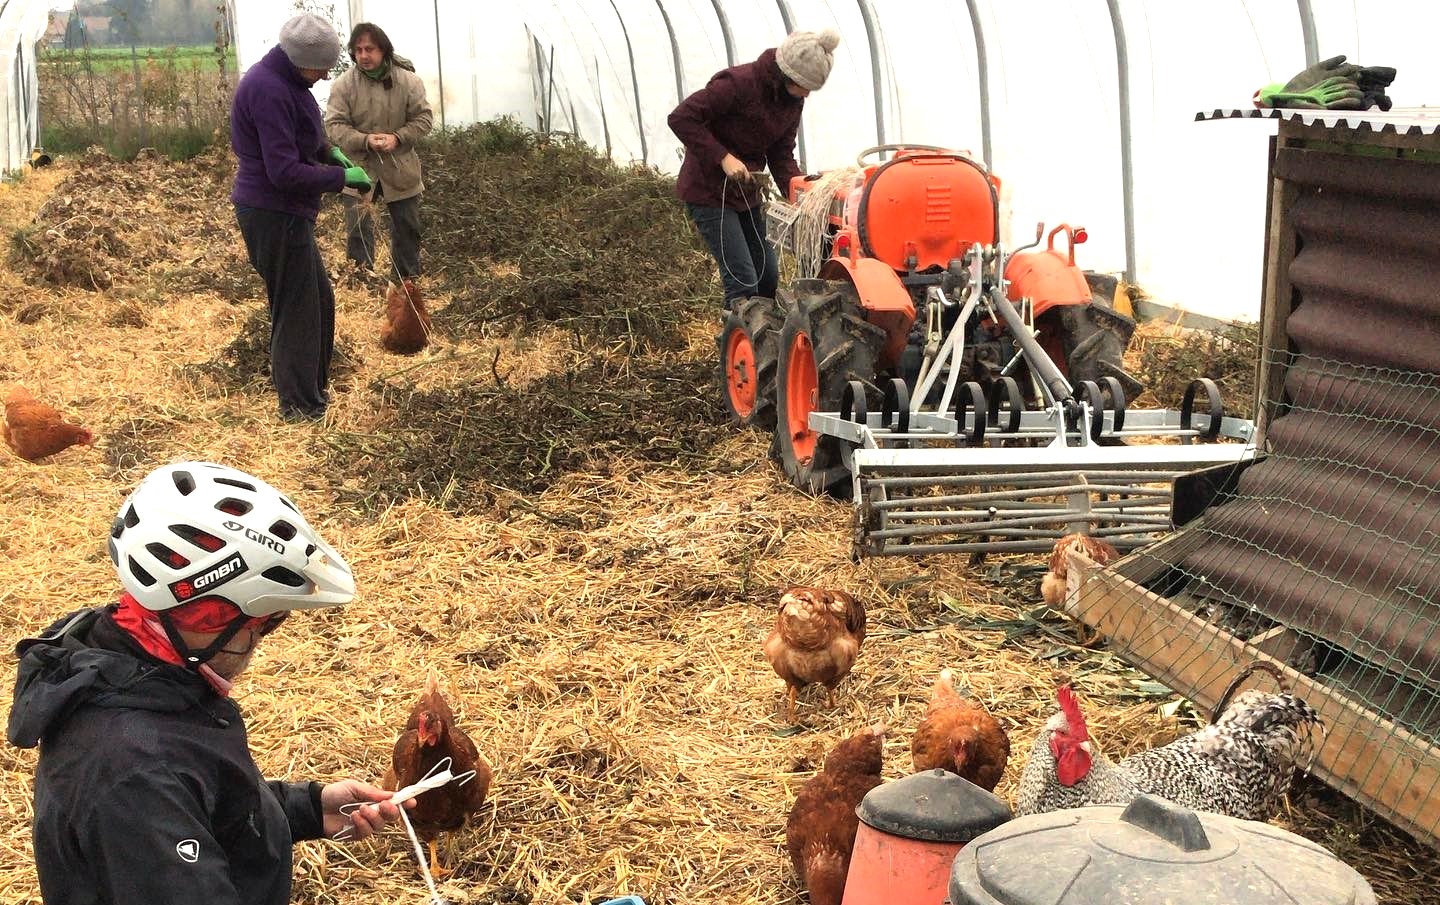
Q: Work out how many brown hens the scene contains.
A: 7